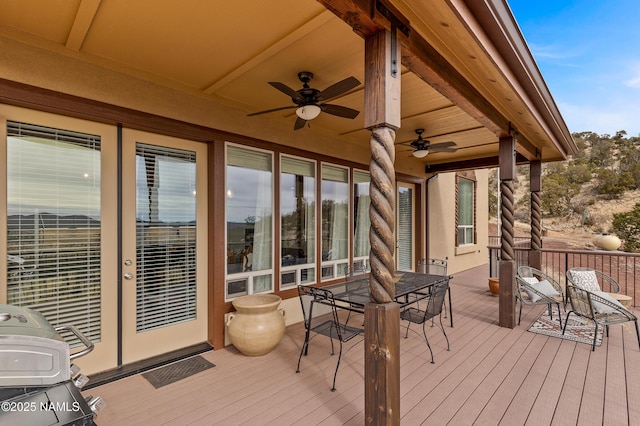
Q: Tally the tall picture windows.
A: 4